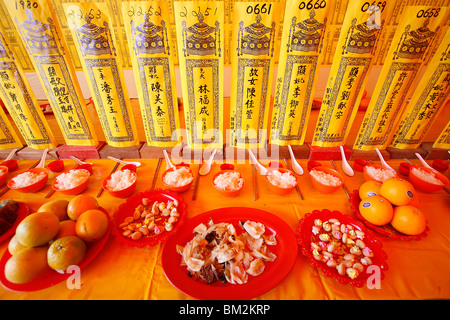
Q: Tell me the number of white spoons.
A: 11